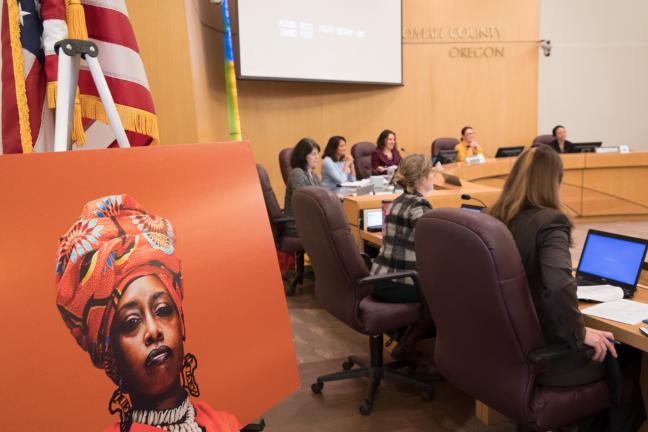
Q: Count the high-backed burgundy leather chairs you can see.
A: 7